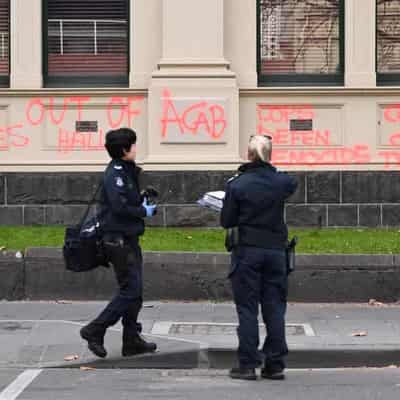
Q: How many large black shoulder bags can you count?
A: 1